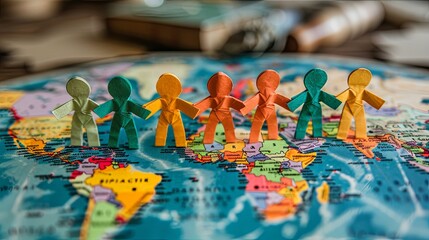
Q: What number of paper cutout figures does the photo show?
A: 7